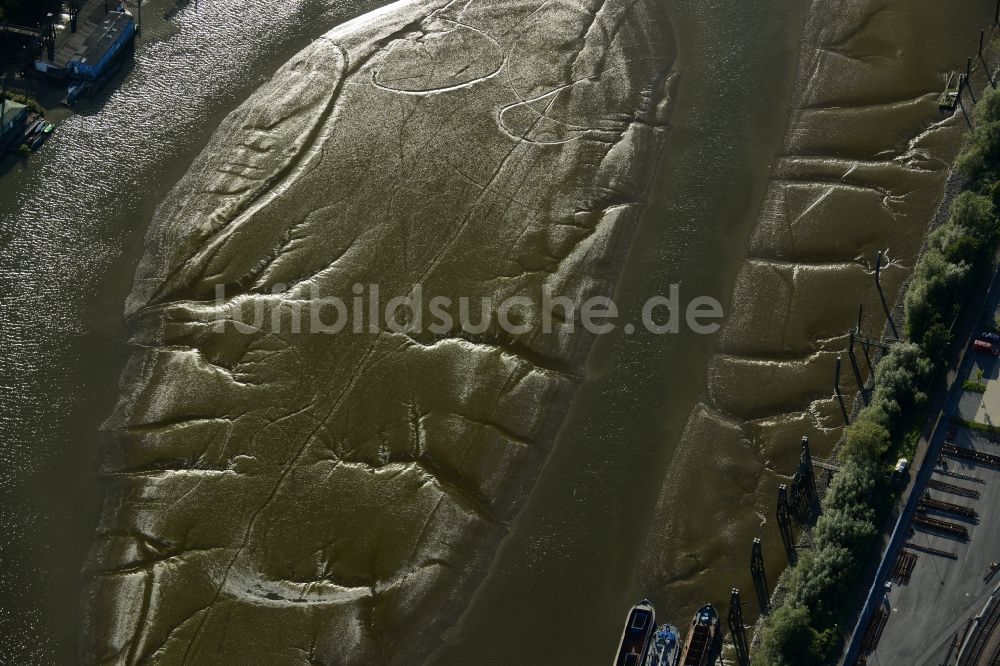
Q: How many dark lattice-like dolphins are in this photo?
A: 4